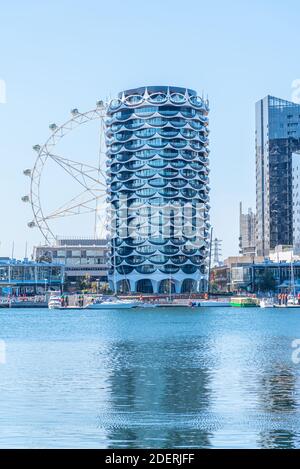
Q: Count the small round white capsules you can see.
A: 7